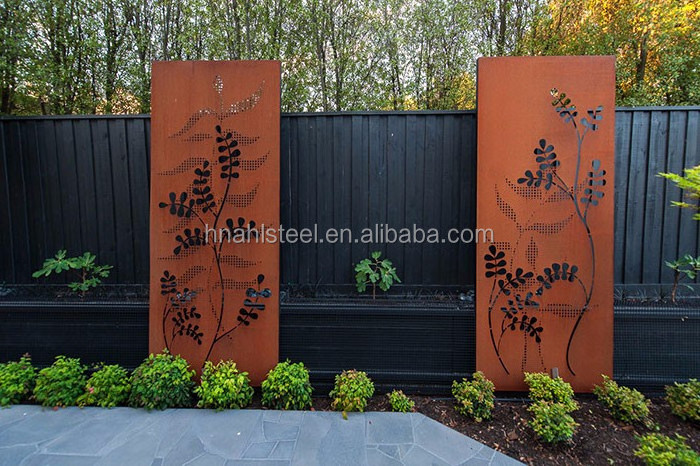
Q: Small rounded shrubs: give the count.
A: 14